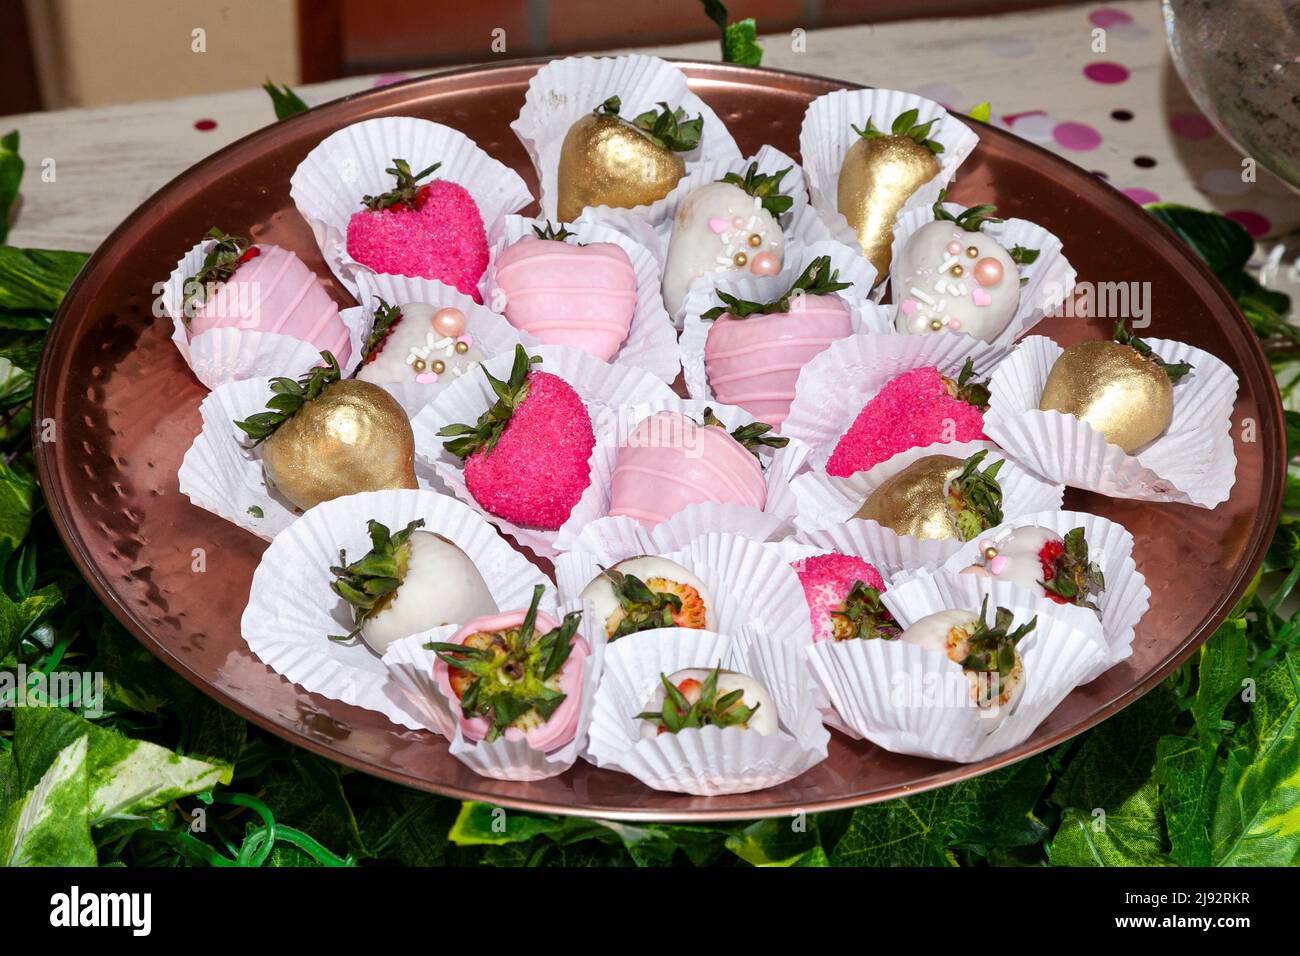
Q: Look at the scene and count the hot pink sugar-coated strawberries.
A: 4